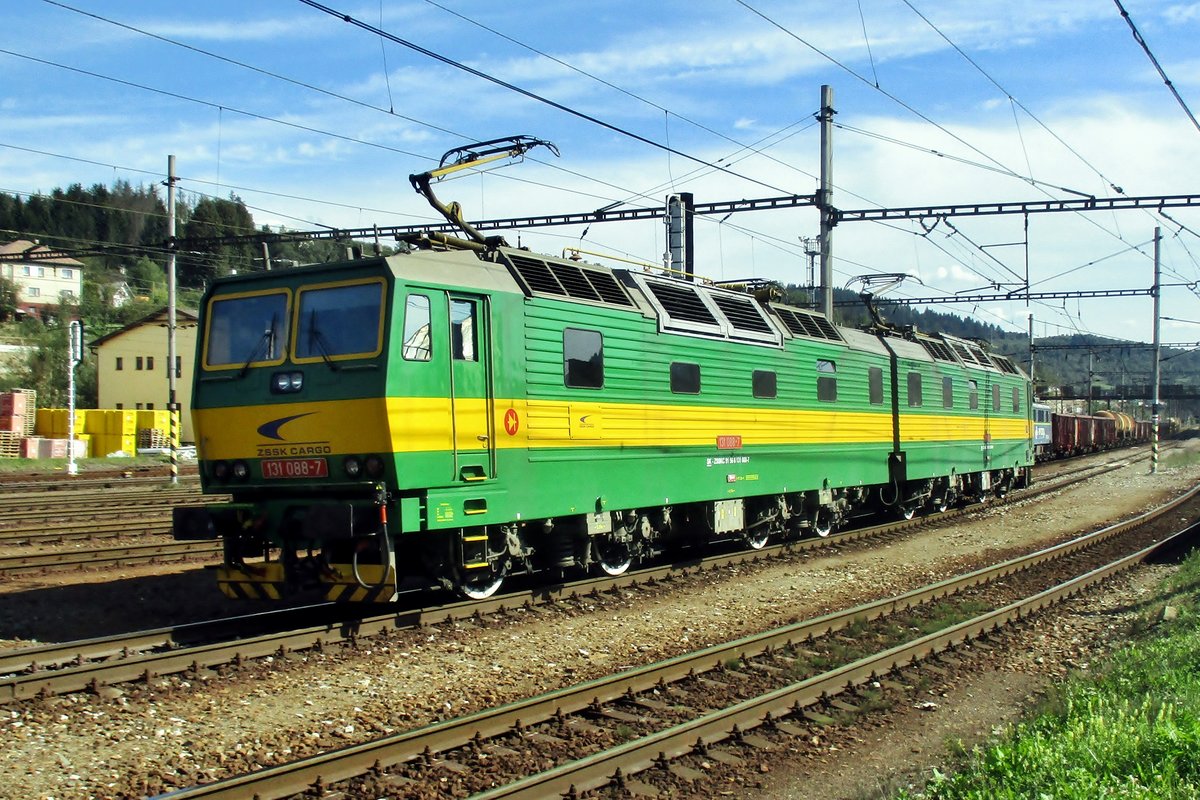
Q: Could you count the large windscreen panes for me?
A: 2